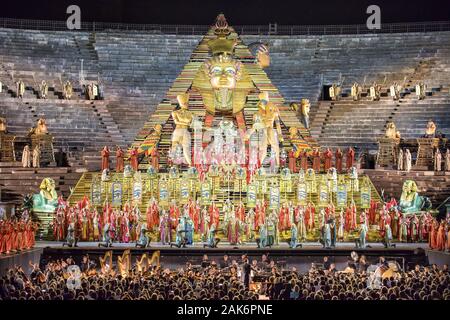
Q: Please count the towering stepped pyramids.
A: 1